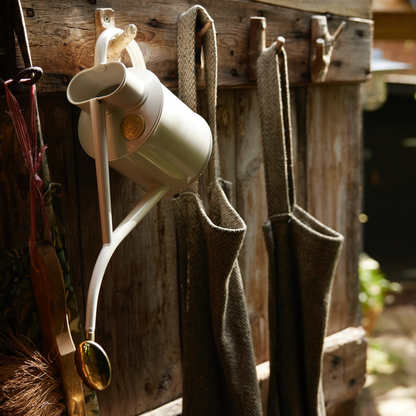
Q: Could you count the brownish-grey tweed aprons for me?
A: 2